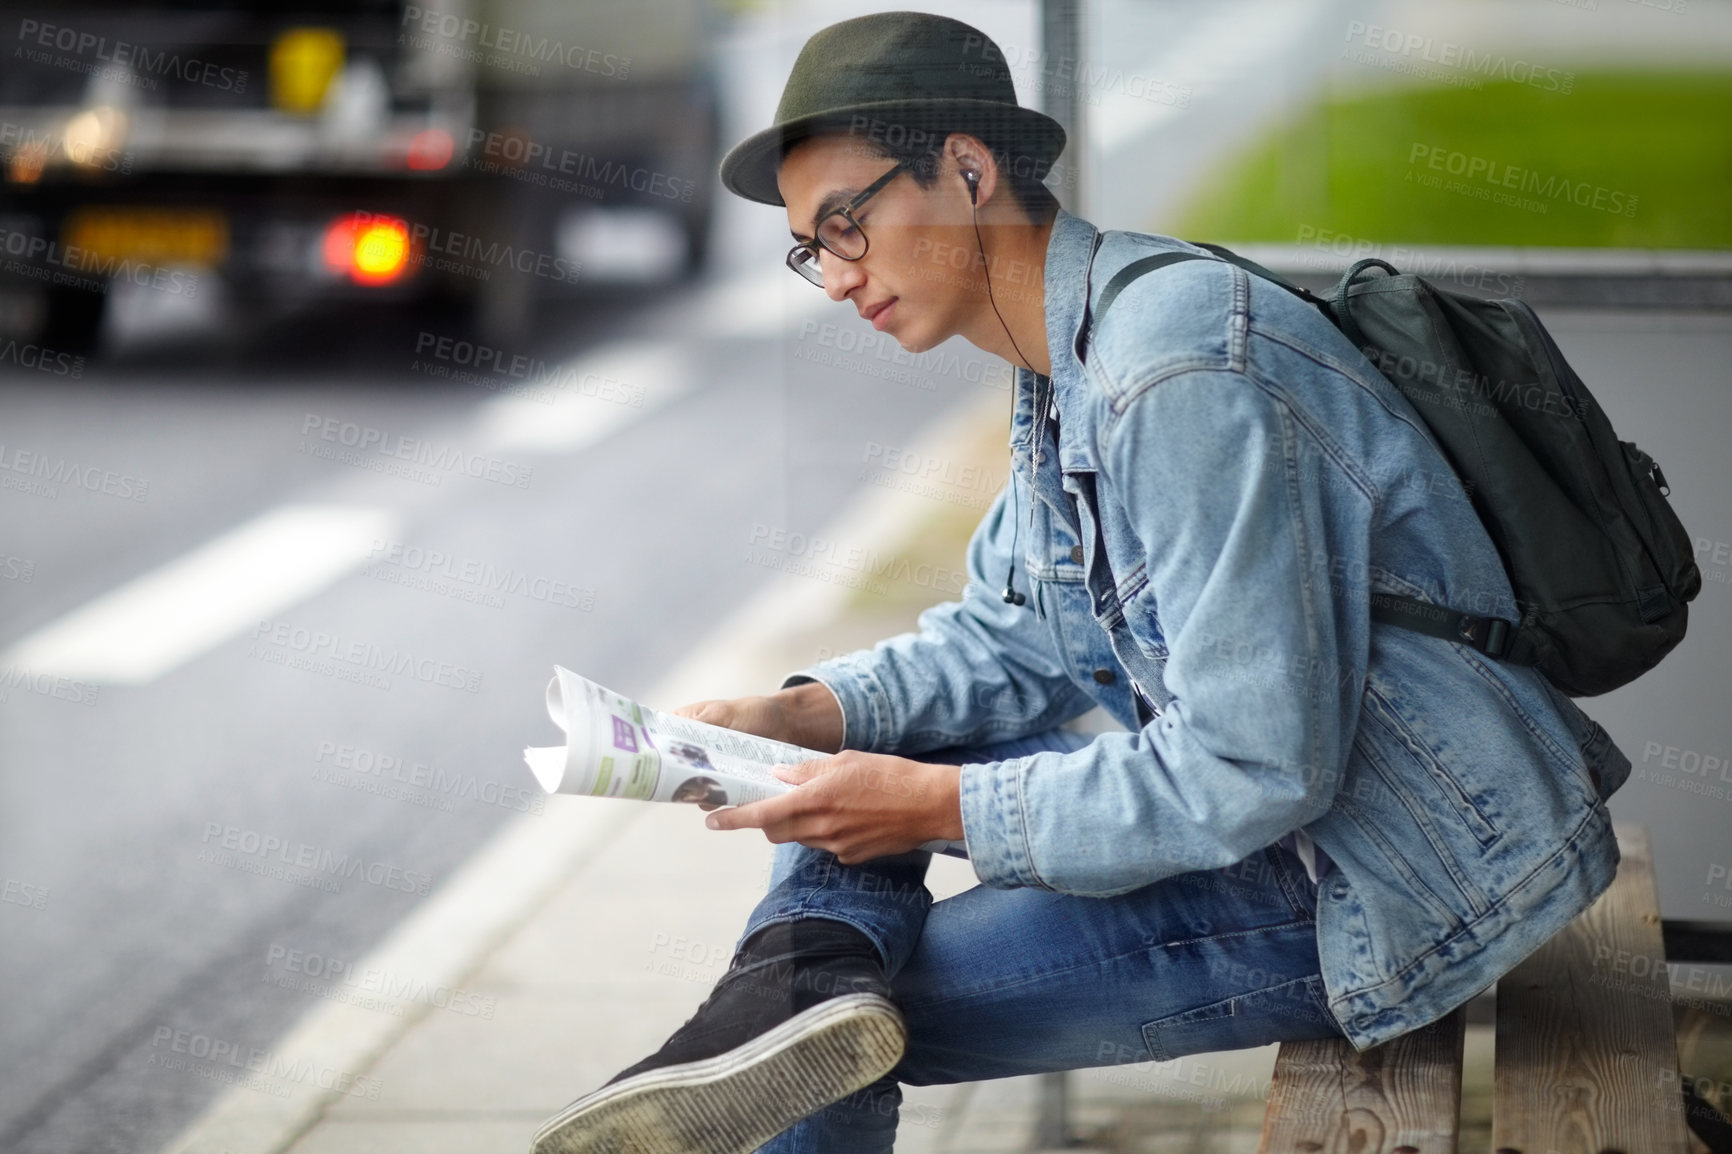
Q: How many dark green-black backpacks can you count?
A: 1